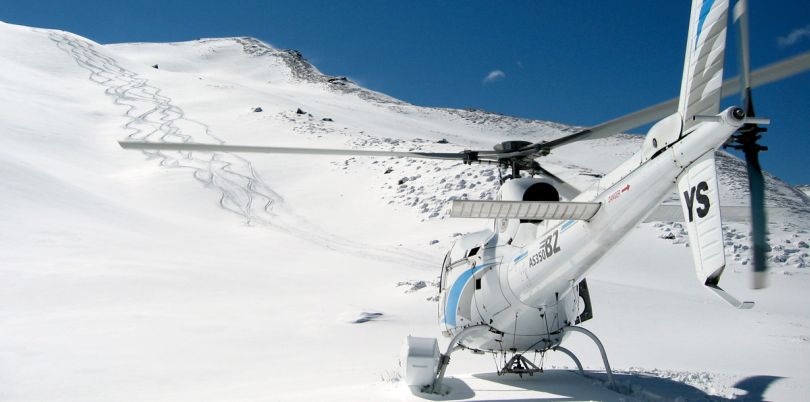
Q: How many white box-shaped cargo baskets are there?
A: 1